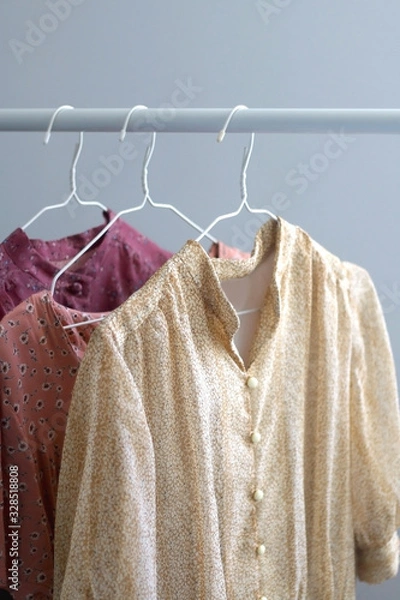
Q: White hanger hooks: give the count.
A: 3